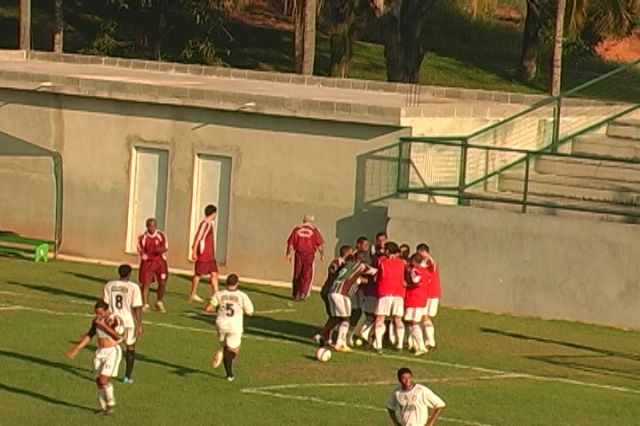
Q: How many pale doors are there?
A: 2